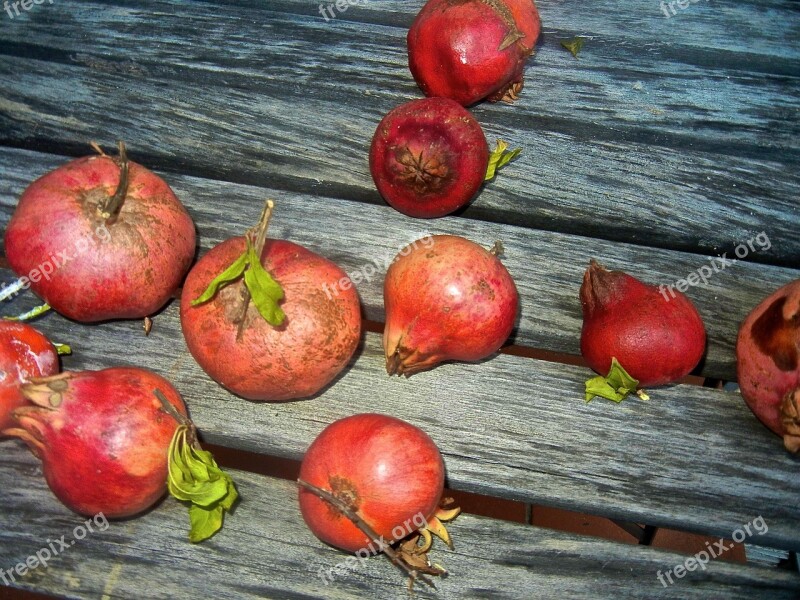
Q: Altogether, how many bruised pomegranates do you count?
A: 1